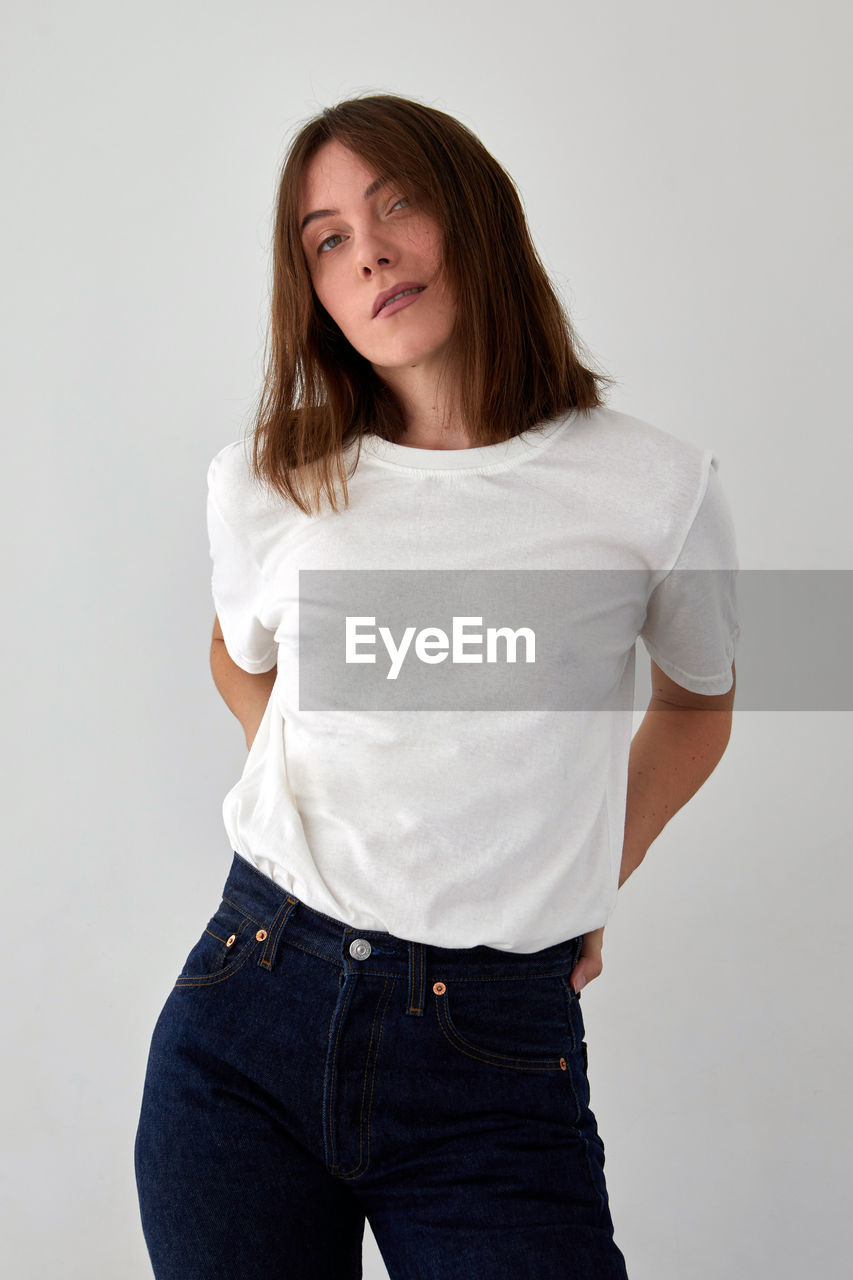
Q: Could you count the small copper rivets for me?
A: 4